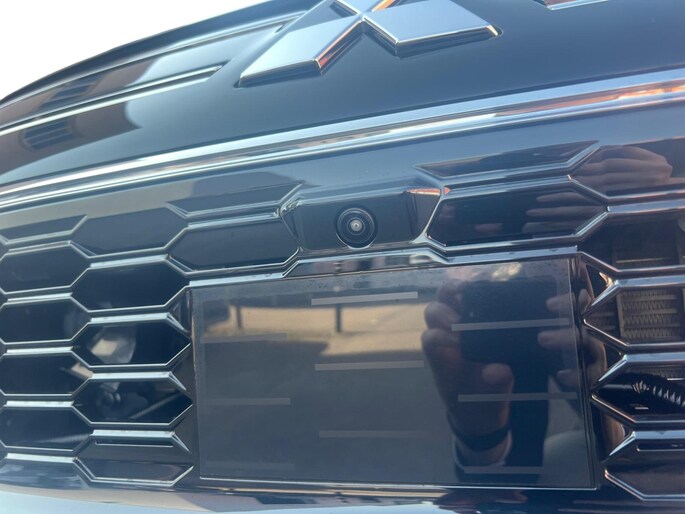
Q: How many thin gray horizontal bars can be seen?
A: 9